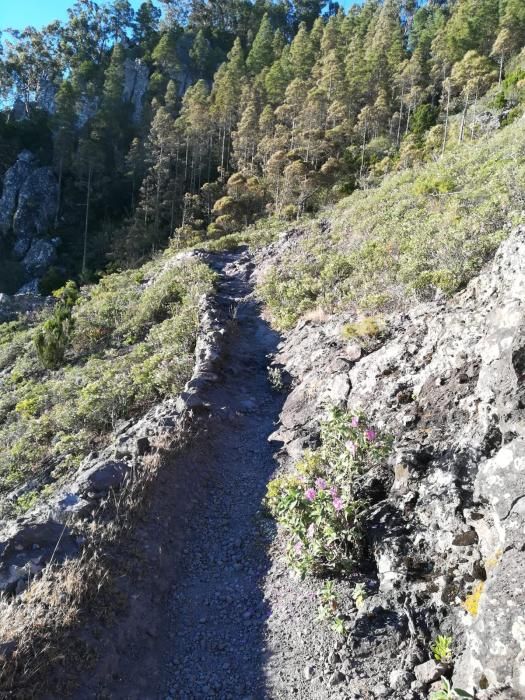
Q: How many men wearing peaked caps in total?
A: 0